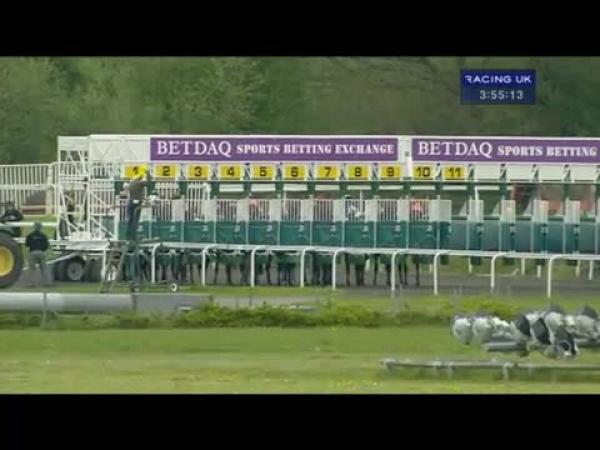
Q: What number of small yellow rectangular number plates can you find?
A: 11